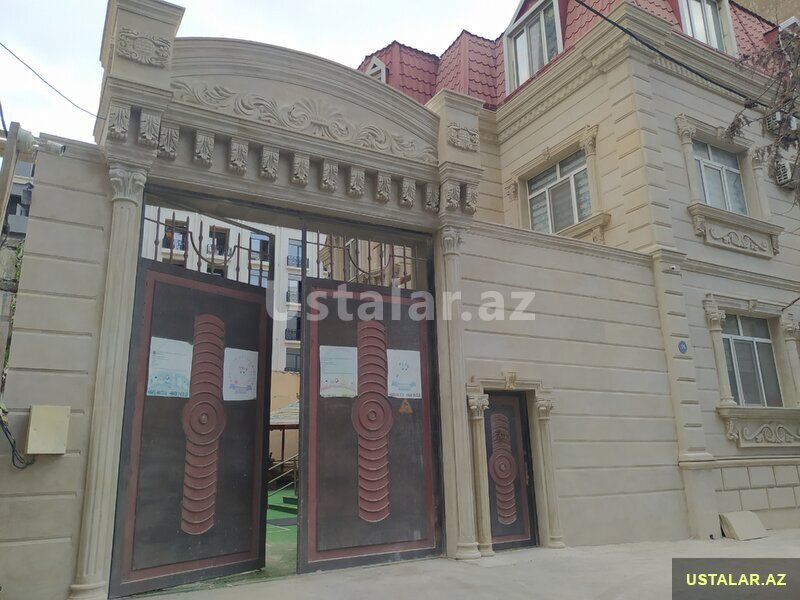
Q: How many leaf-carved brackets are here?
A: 14